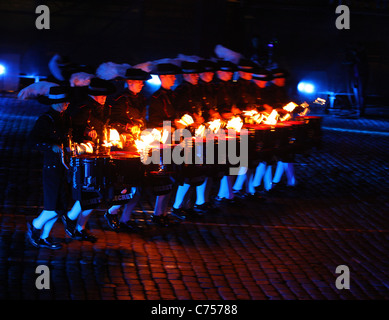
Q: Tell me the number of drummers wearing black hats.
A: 10